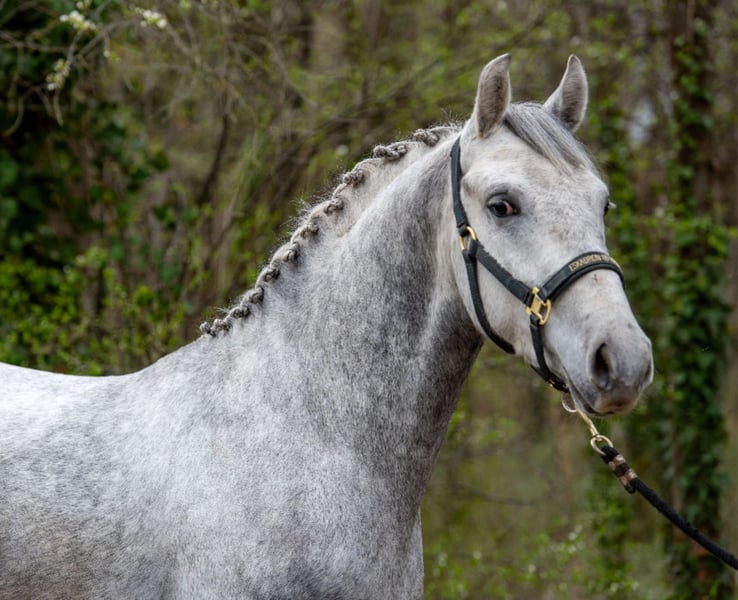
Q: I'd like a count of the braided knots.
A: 11